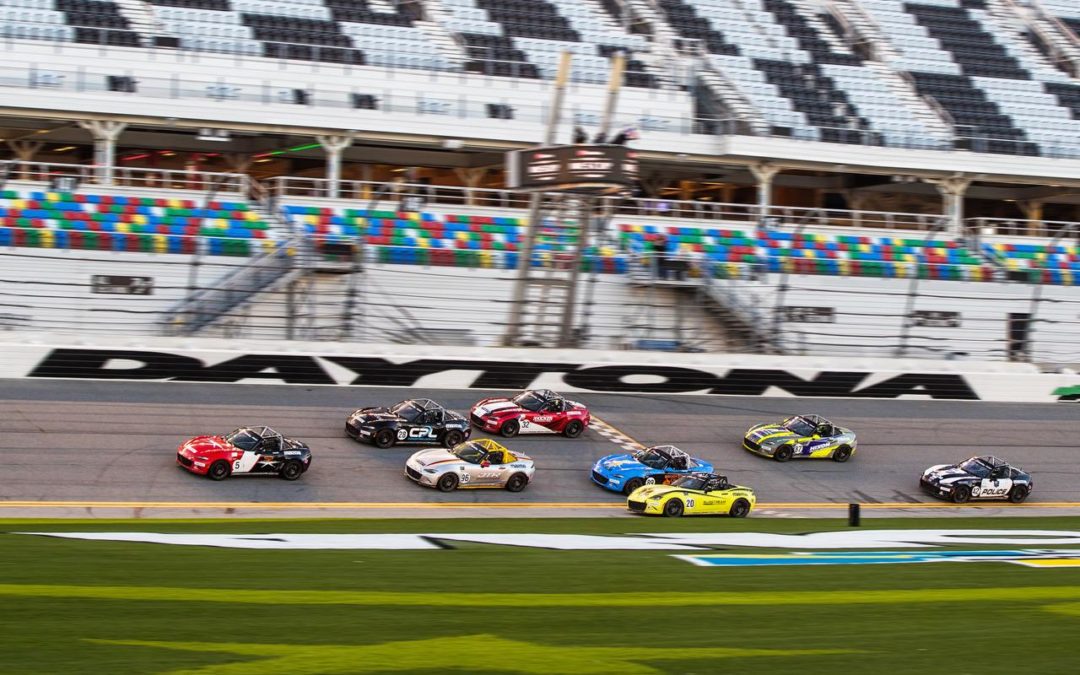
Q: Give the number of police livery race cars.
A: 1